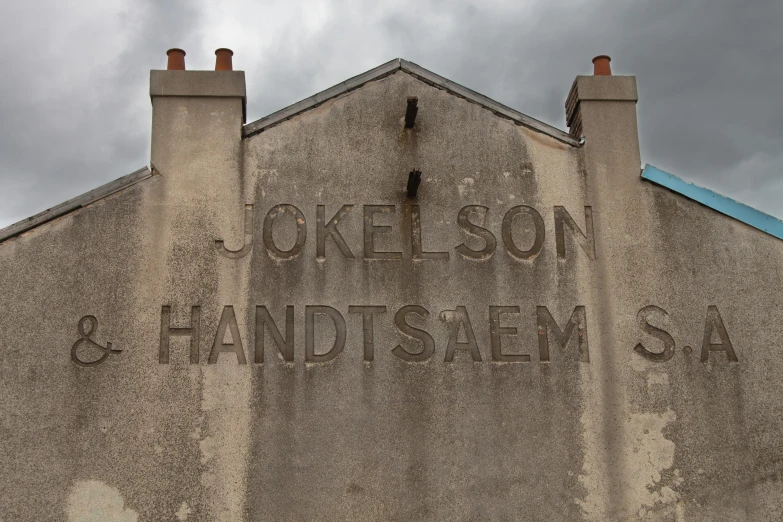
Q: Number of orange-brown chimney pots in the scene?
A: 3